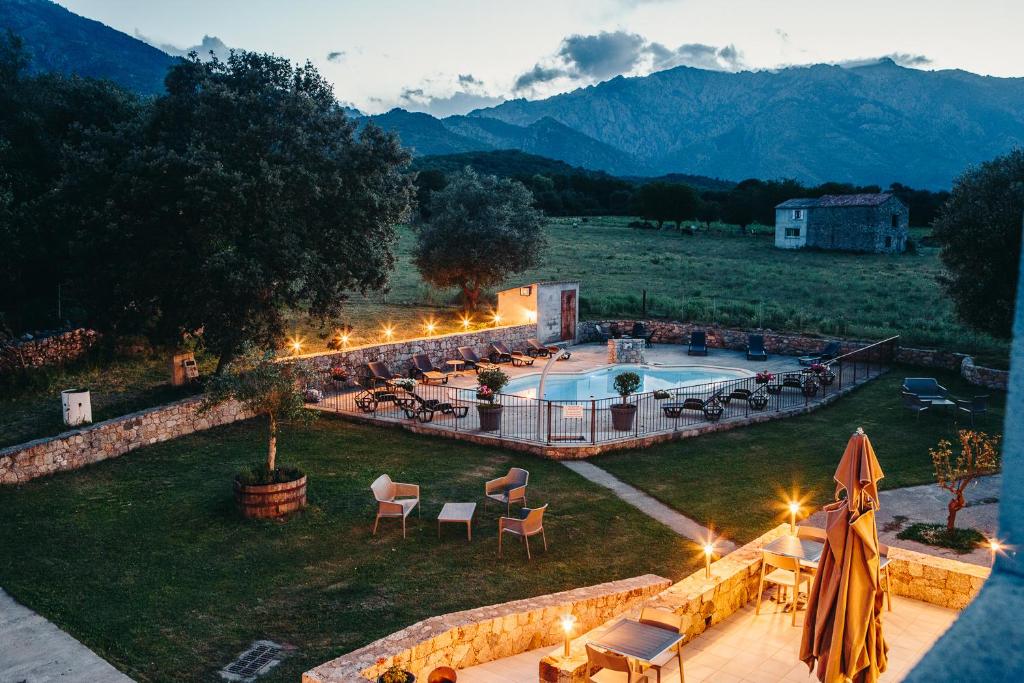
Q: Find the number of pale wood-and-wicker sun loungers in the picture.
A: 0